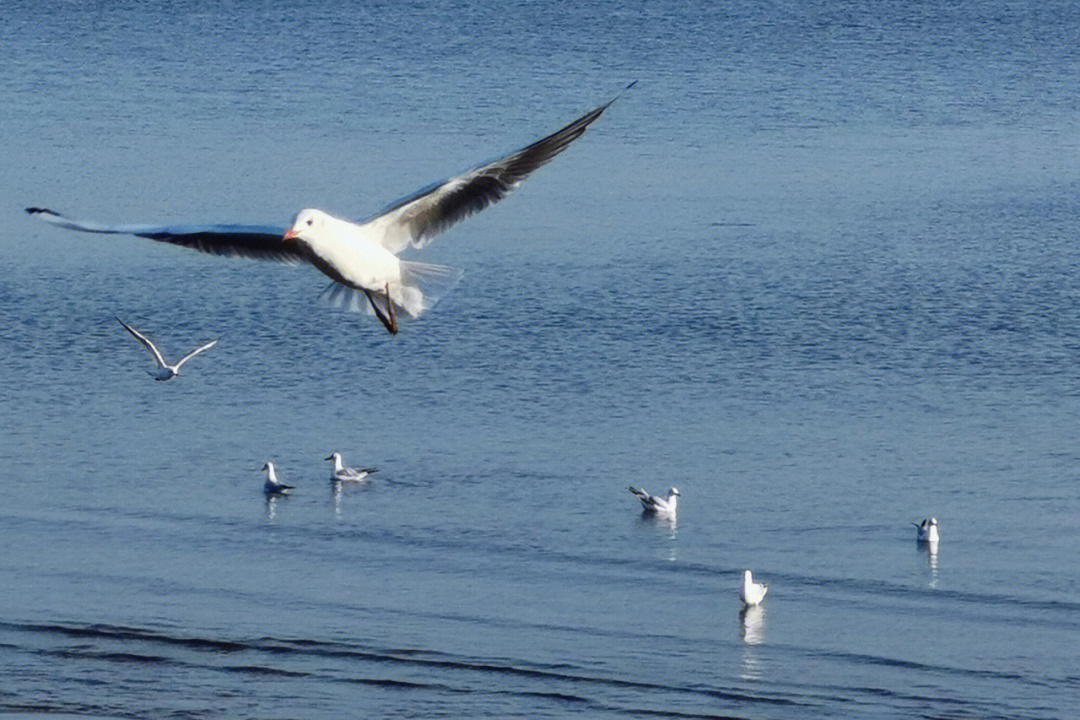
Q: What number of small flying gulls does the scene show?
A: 1